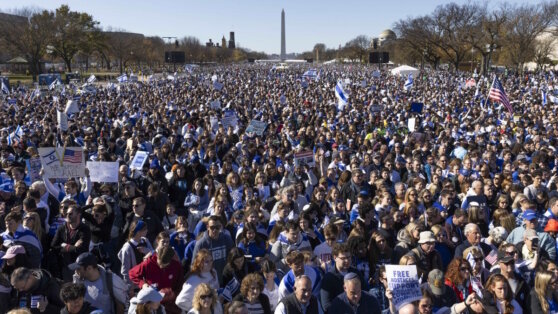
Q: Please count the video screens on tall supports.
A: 2